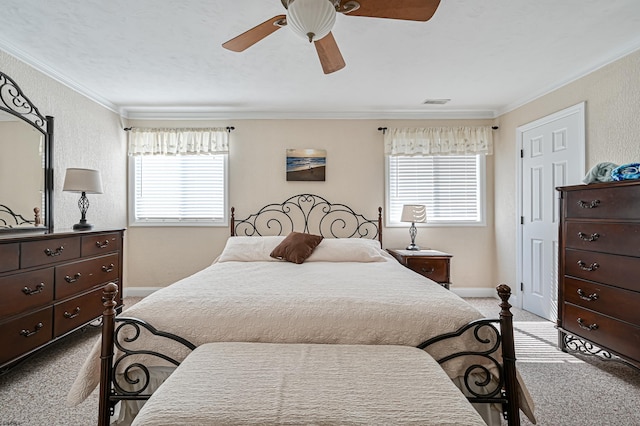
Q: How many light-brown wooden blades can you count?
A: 3